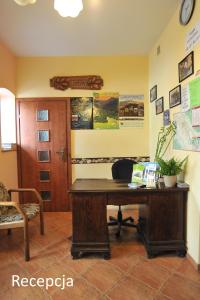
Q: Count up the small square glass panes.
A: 5